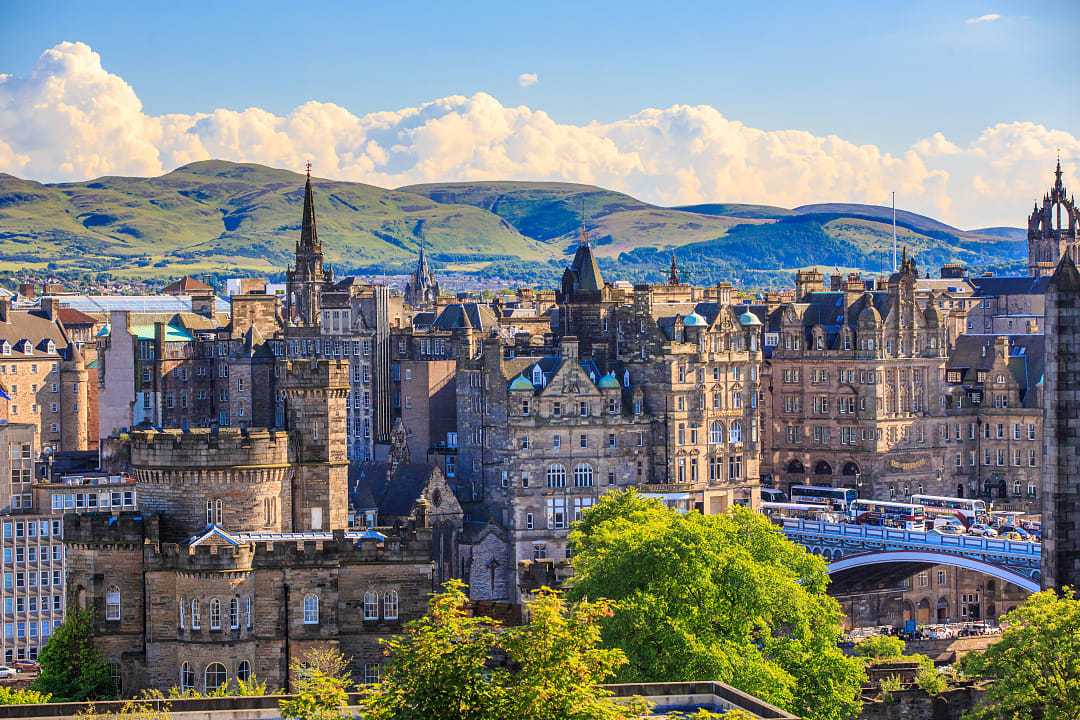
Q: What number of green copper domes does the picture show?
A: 4